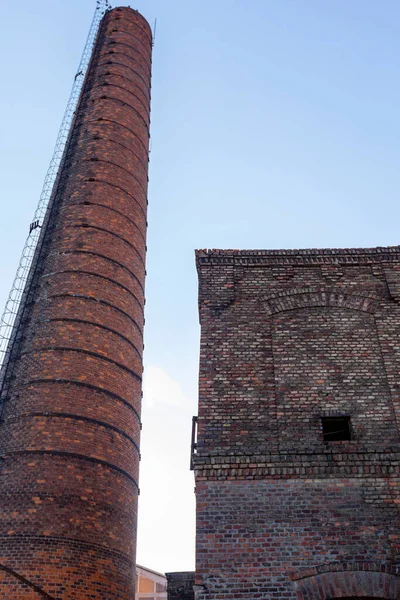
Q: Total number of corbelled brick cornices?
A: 2